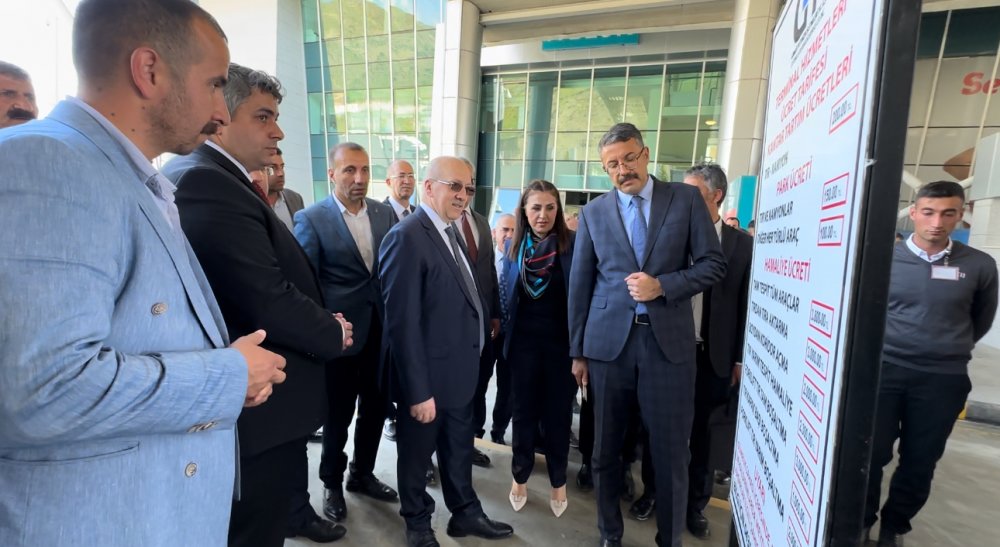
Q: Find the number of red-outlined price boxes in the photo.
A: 10